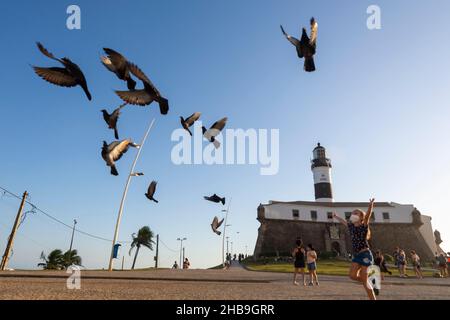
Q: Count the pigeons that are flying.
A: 11